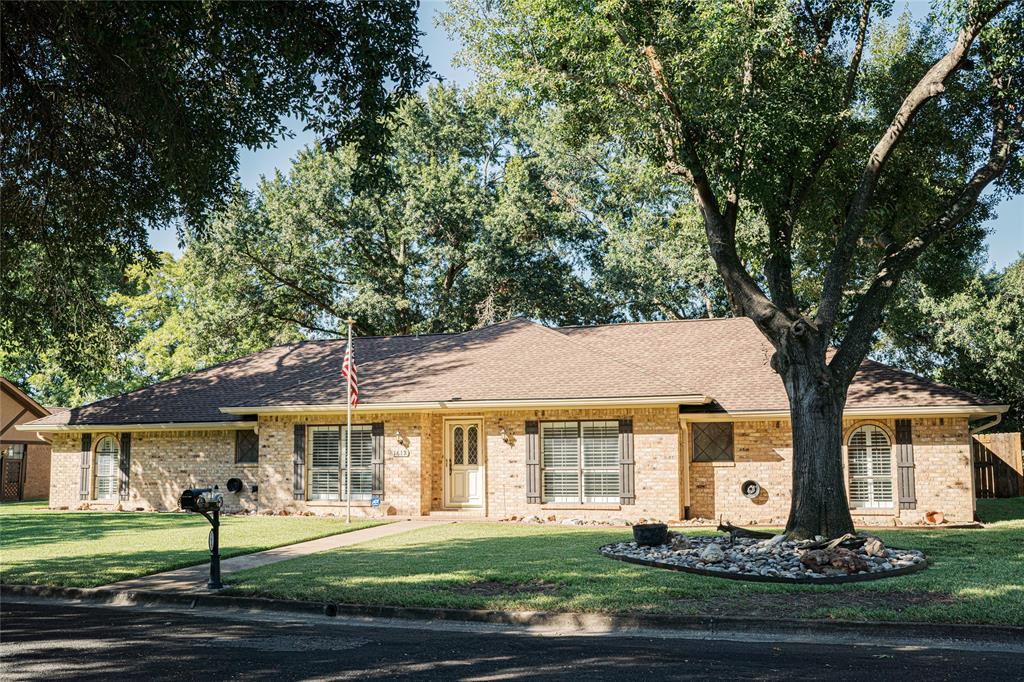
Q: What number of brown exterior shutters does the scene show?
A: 7